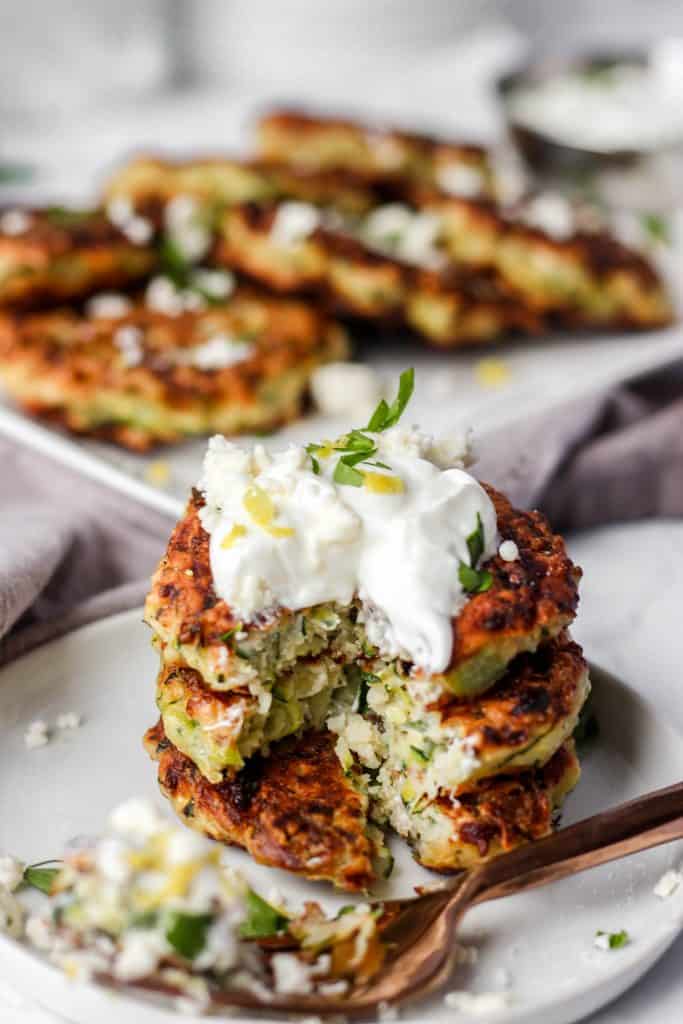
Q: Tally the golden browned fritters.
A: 9